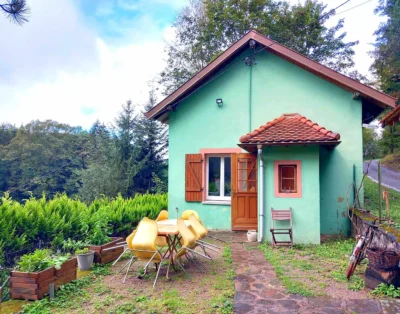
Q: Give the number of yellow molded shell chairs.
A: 6